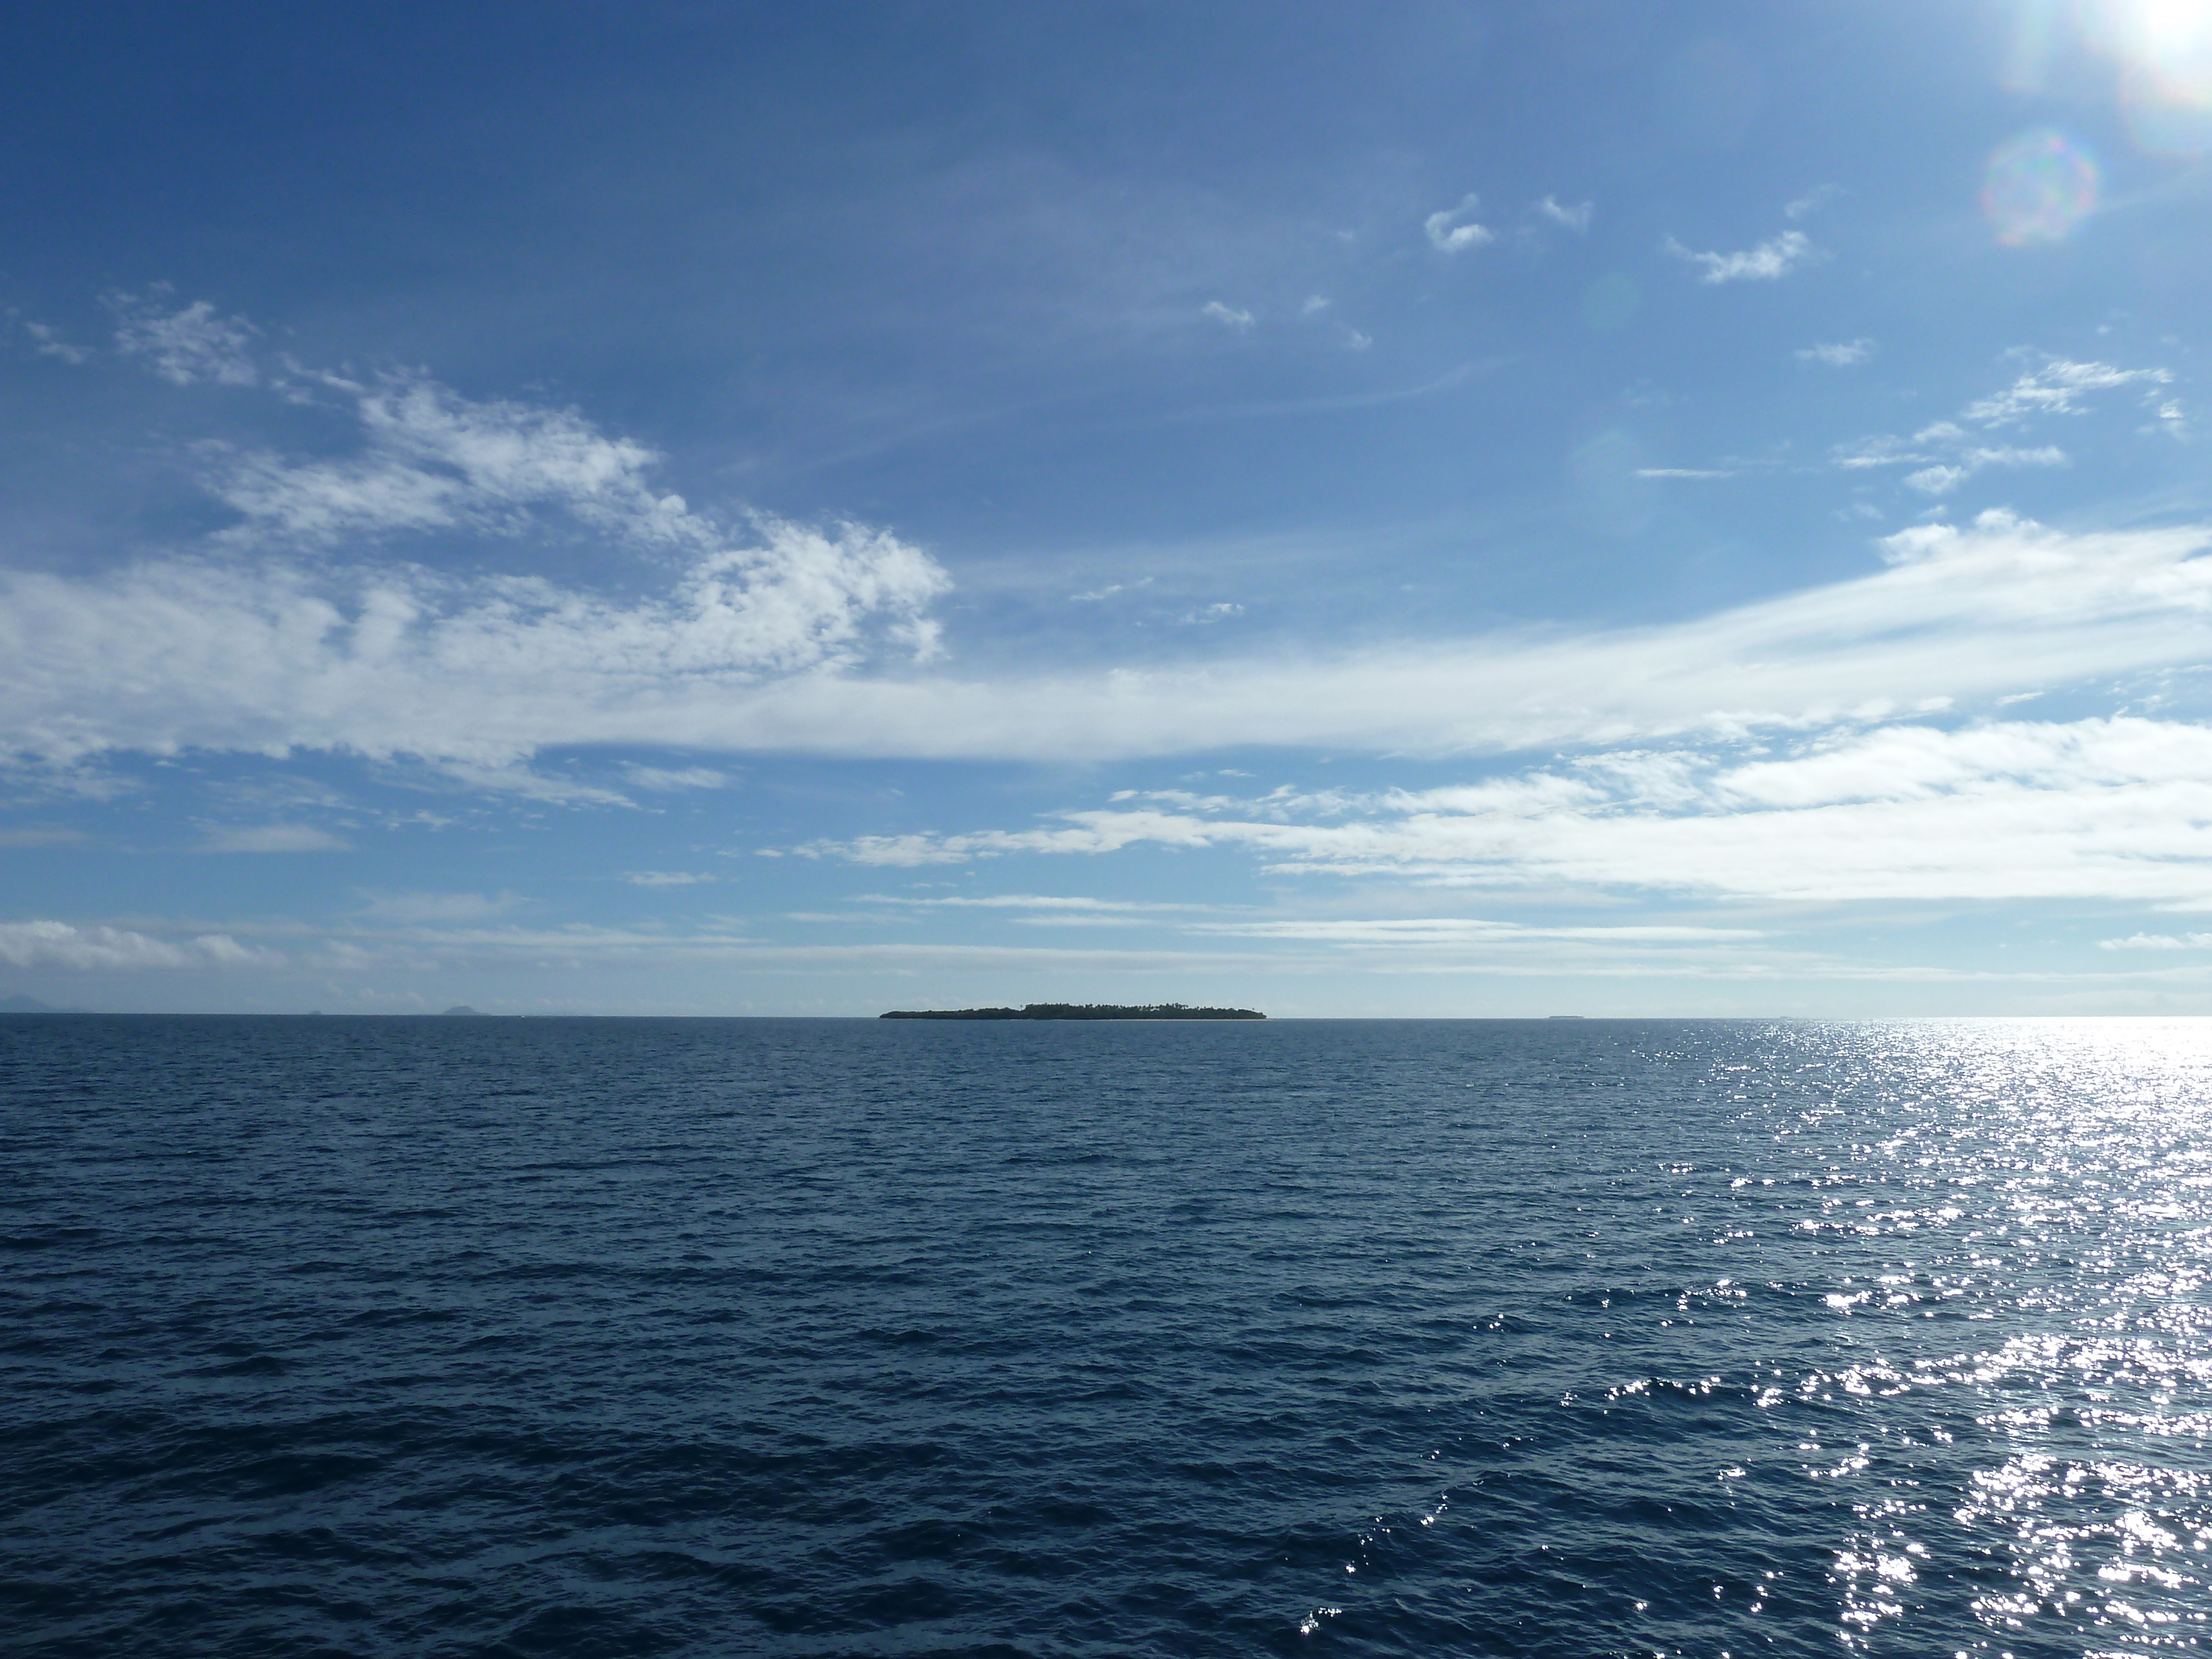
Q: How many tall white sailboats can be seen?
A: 0